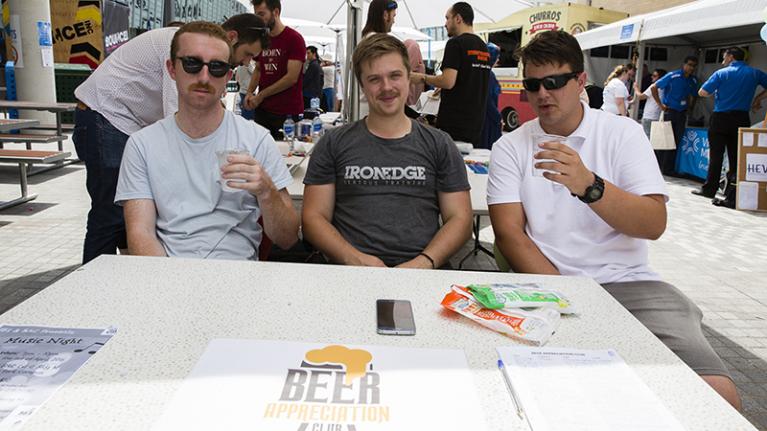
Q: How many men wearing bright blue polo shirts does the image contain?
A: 2